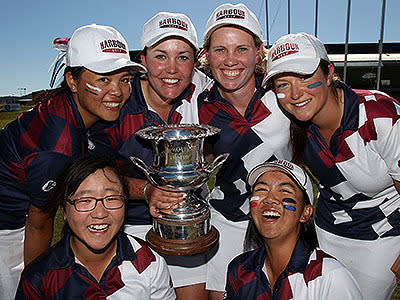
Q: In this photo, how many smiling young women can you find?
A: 6